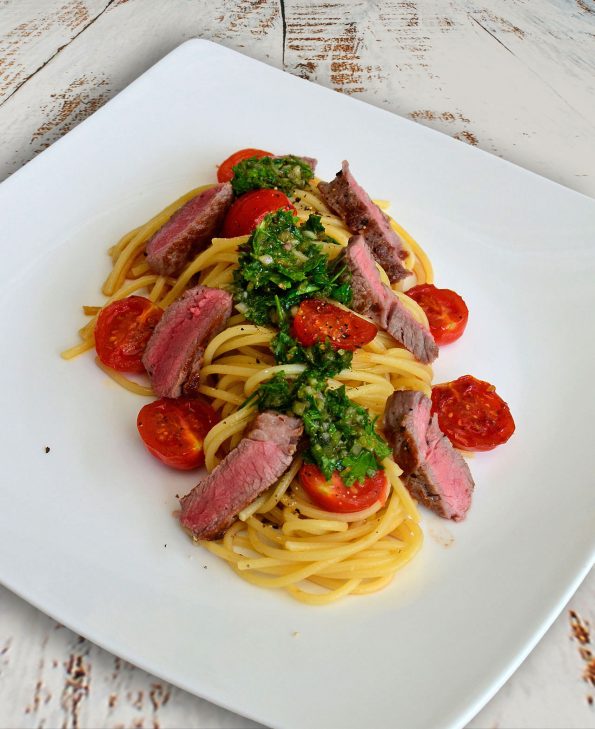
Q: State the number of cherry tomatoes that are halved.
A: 8